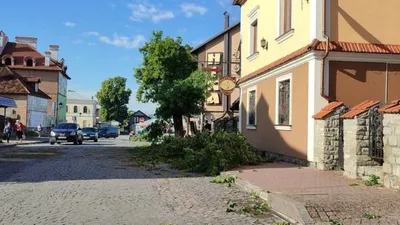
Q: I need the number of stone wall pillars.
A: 3